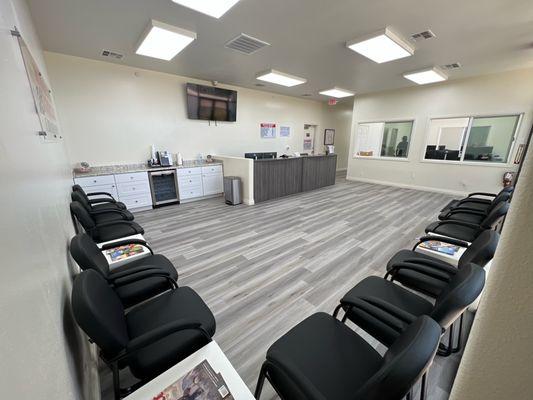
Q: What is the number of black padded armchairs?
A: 11